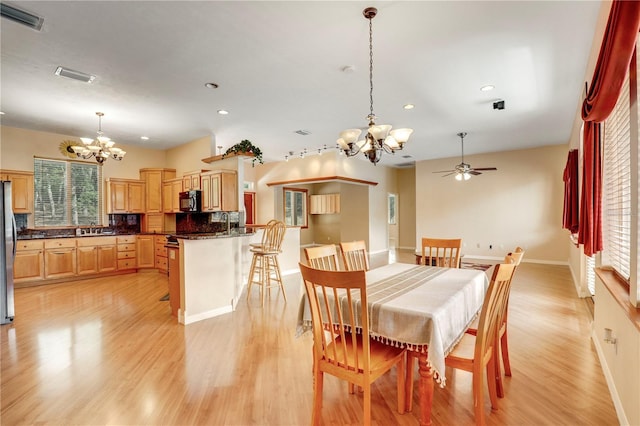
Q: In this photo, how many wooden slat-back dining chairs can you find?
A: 6